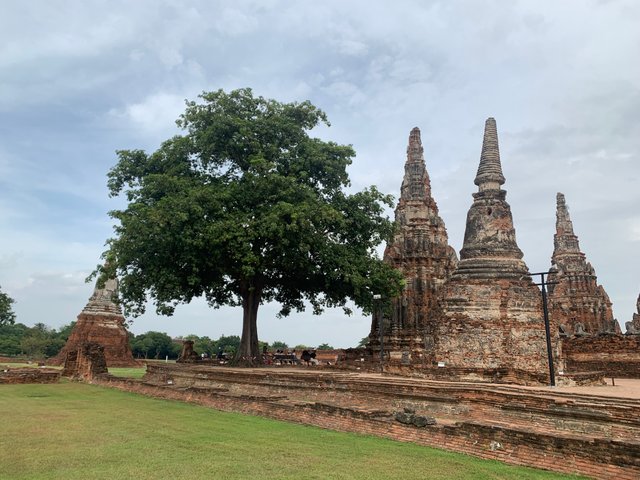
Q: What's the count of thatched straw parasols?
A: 0